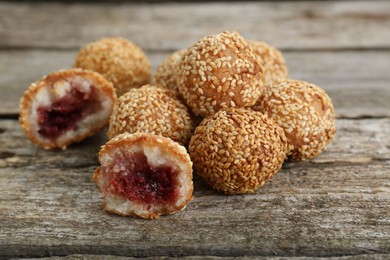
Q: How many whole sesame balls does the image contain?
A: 7